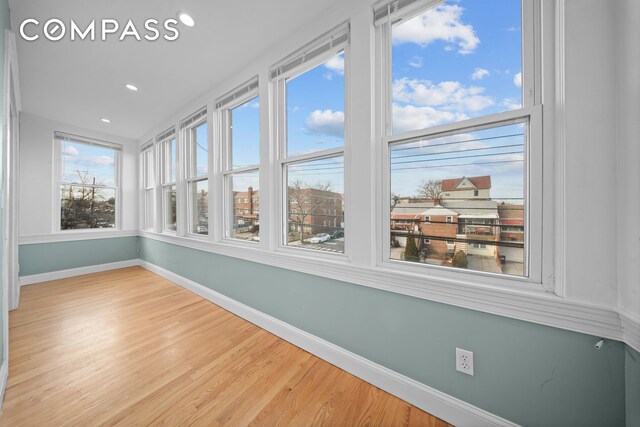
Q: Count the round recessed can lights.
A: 3